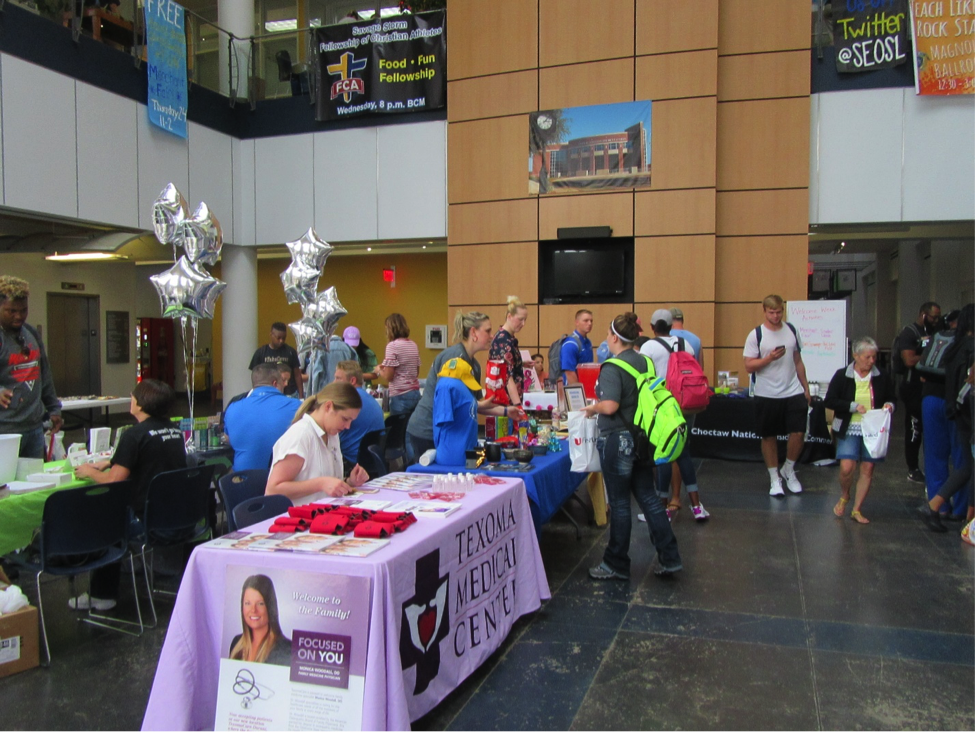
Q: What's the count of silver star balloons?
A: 7